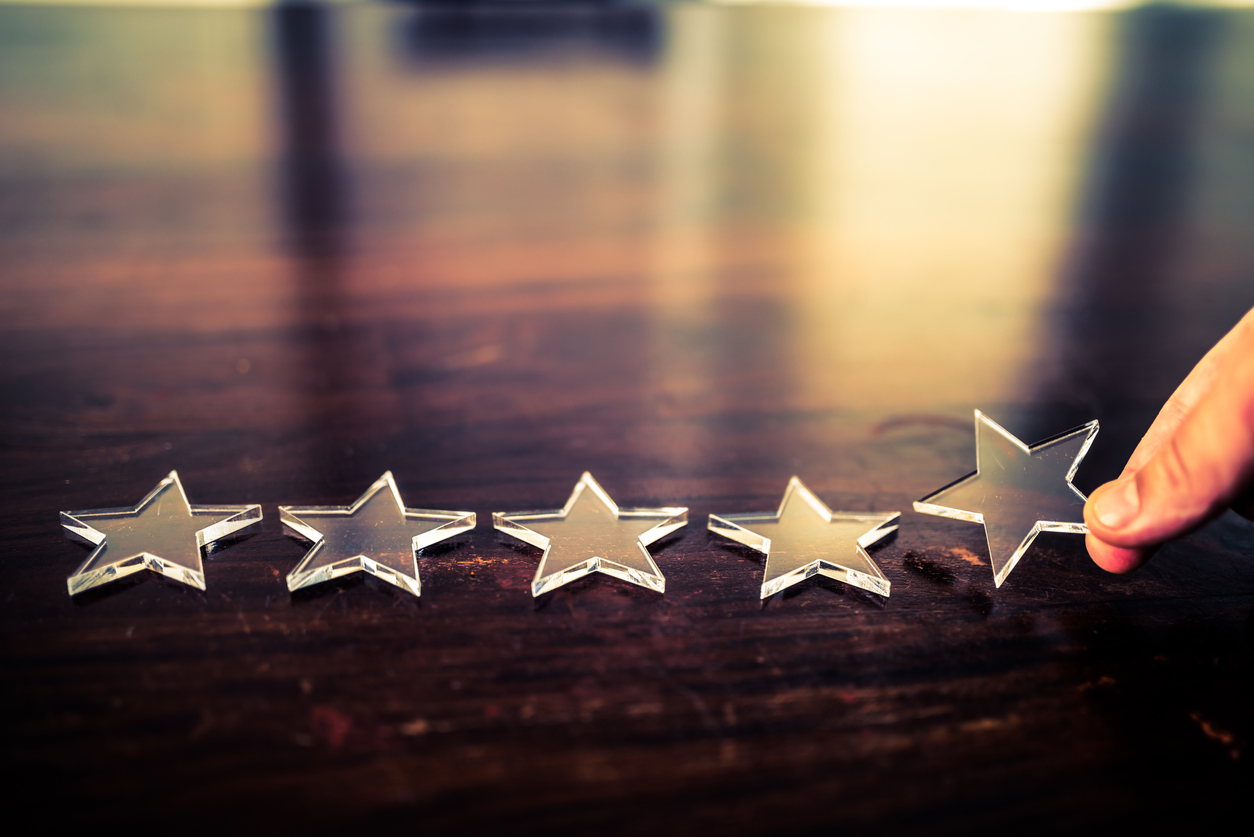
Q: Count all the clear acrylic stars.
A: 5